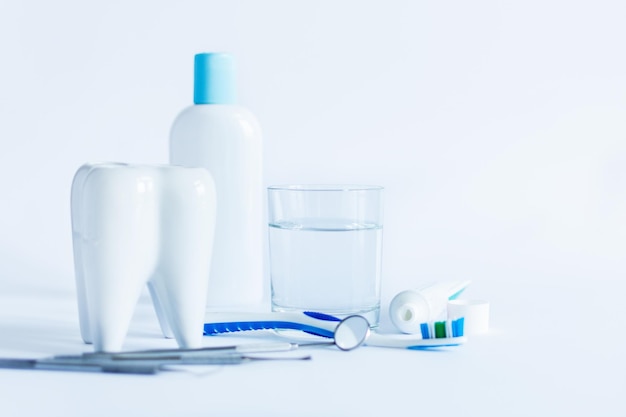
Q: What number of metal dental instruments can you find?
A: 3